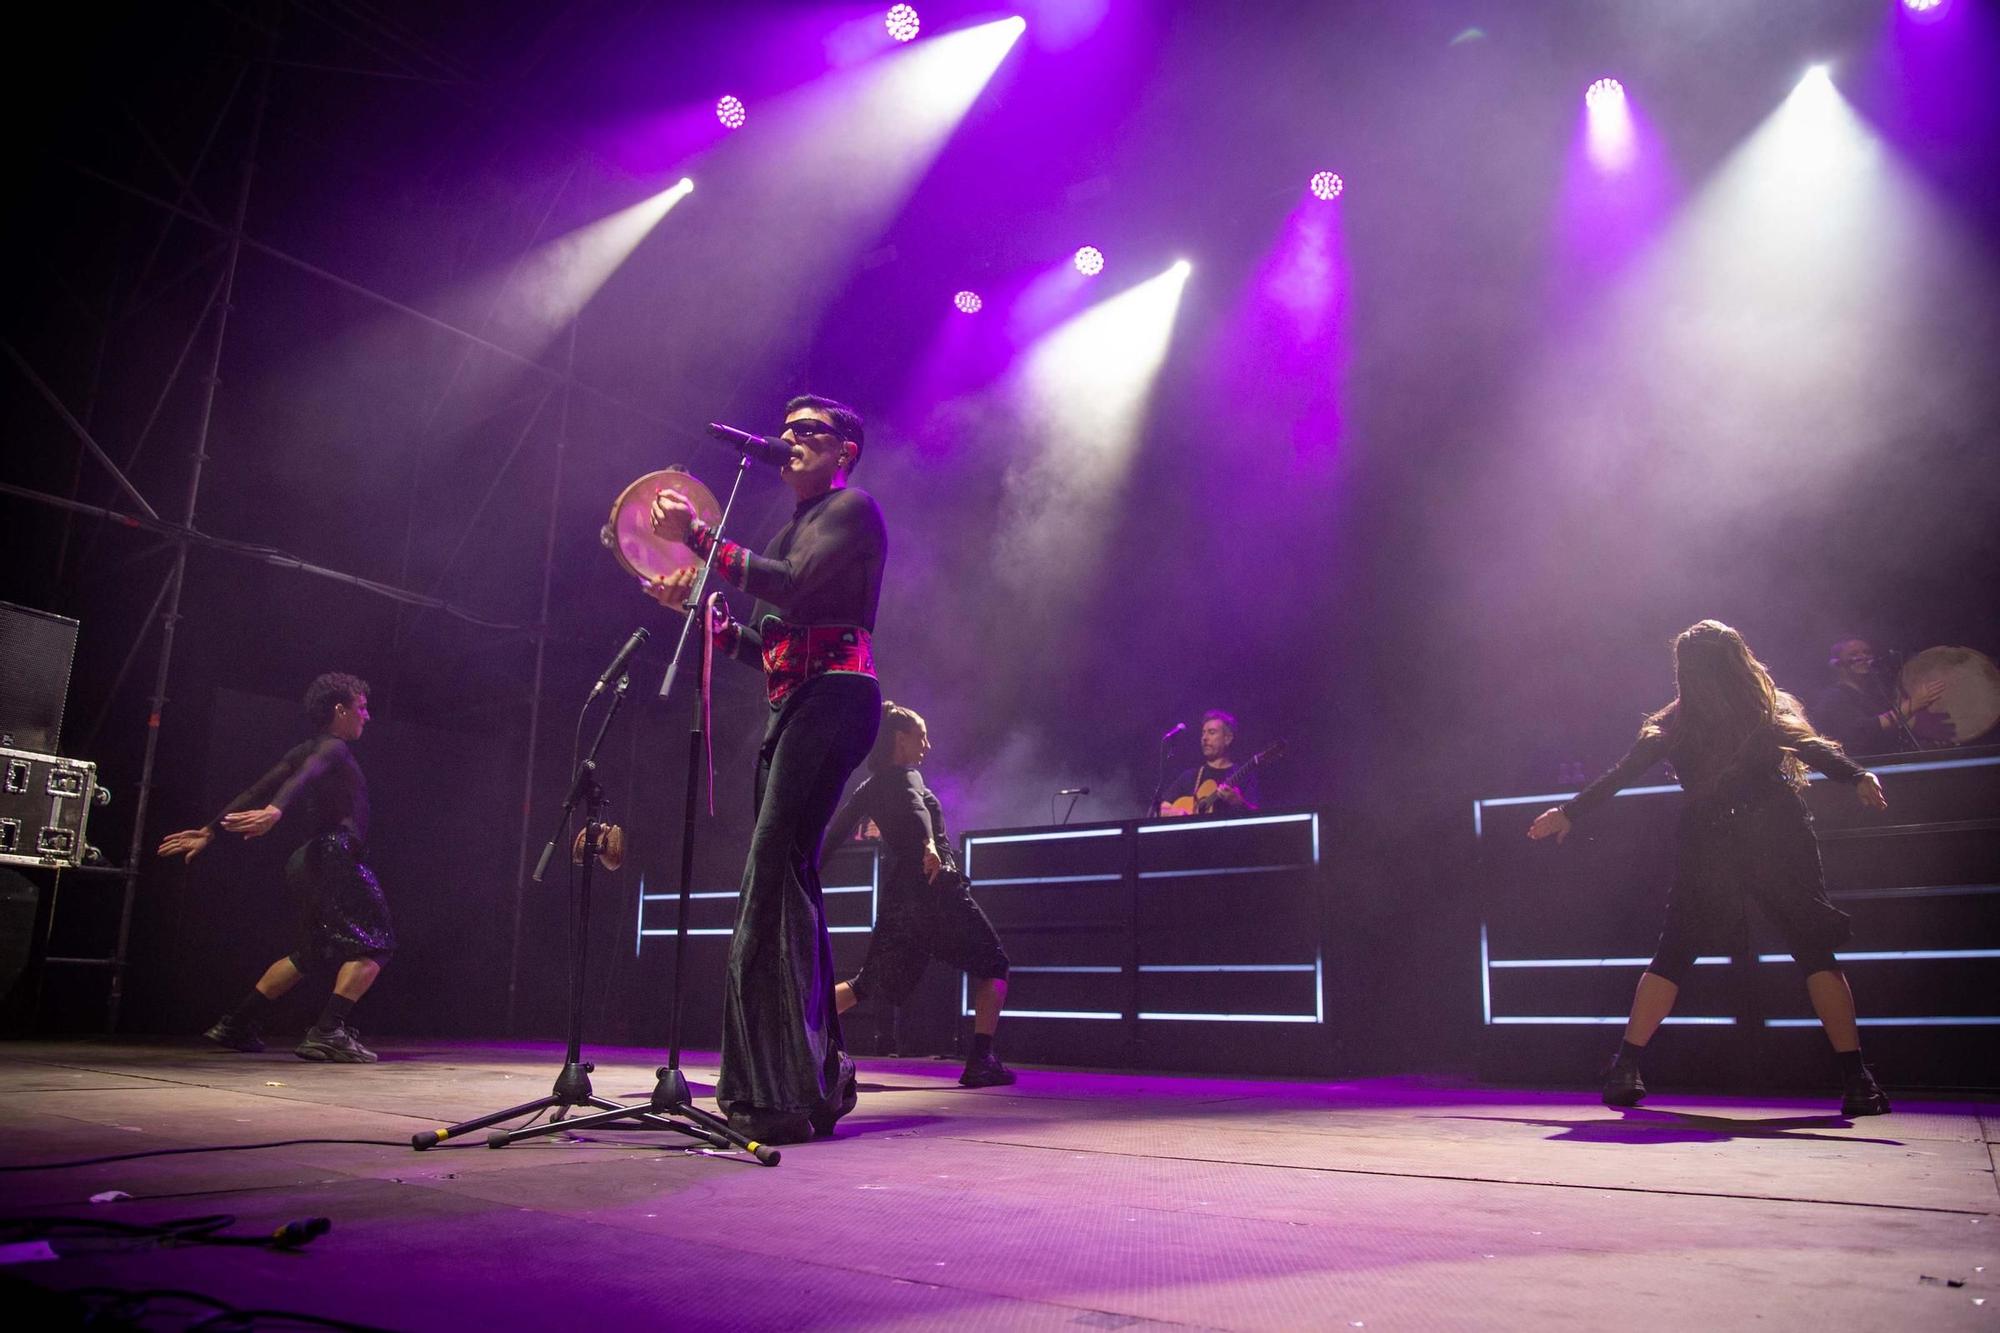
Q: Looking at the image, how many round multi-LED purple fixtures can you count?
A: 7